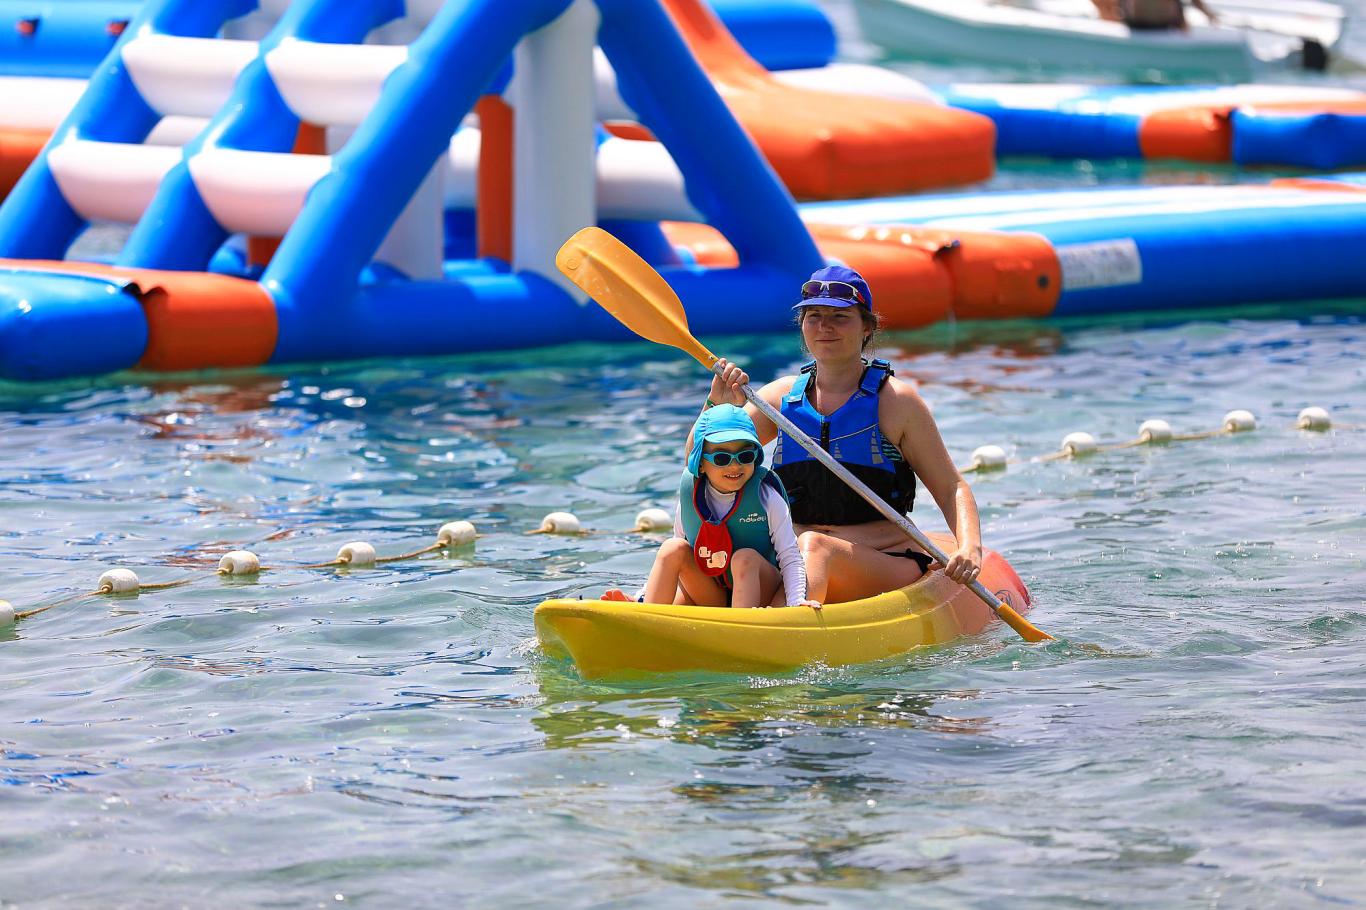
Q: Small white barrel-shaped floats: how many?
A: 12